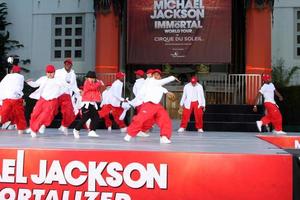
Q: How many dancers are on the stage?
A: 11